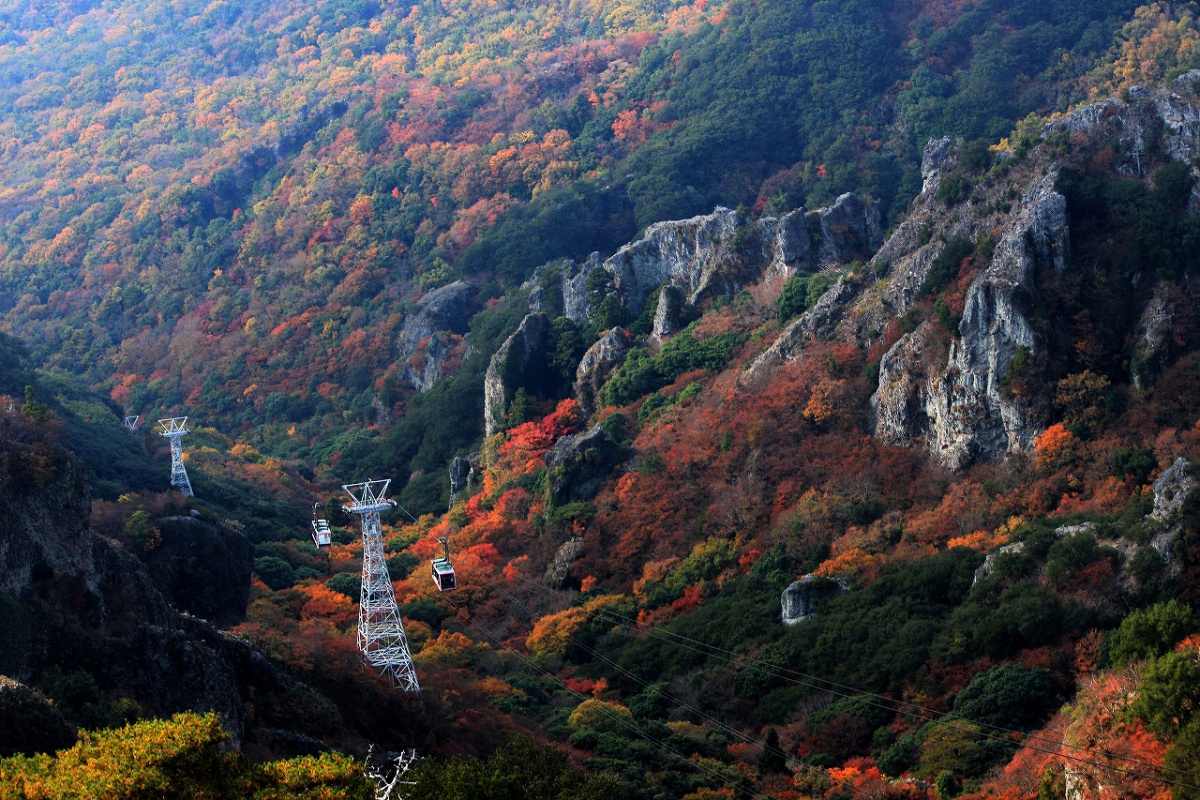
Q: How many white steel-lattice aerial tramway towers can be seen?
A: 3